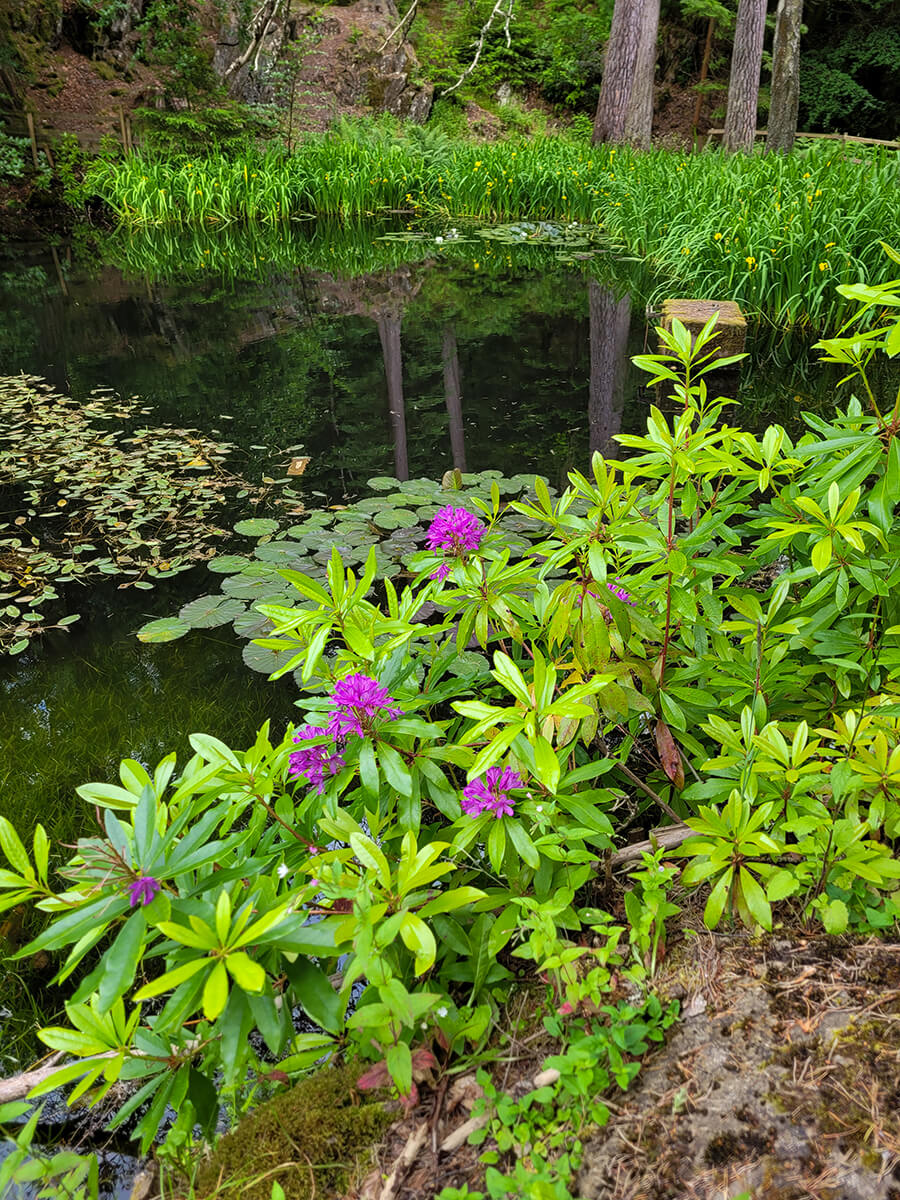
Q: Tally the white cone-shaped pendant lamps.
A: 0